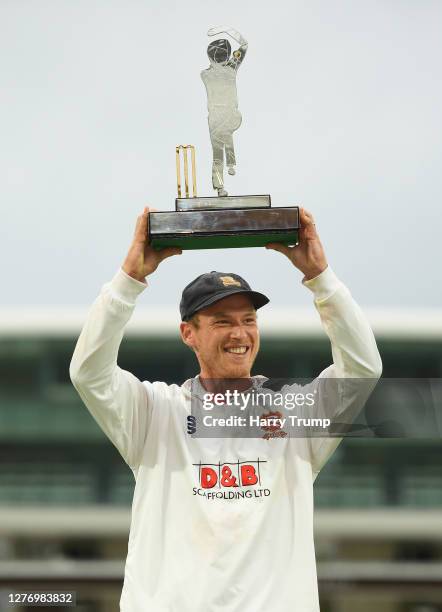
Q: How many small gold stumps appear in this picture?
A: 3